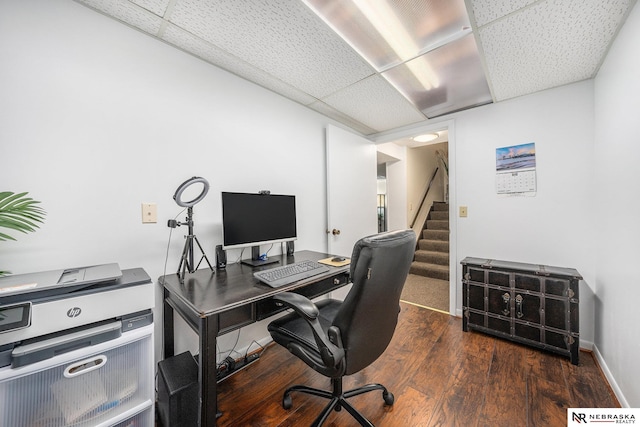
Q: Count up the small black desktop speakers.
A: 2